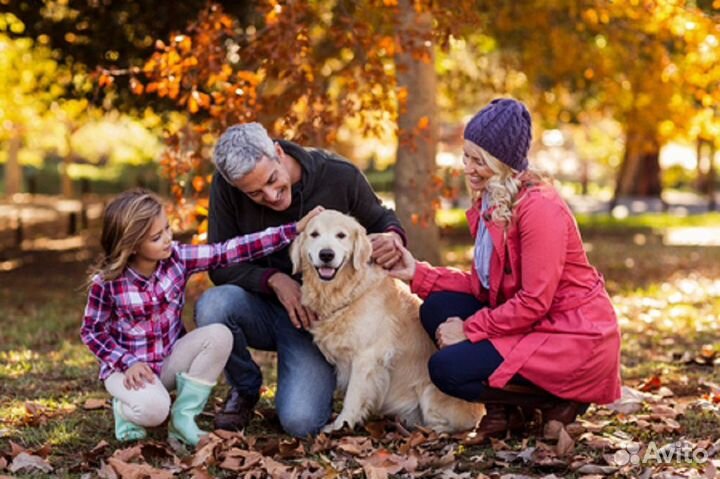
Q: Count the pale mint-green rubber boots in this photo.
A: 2